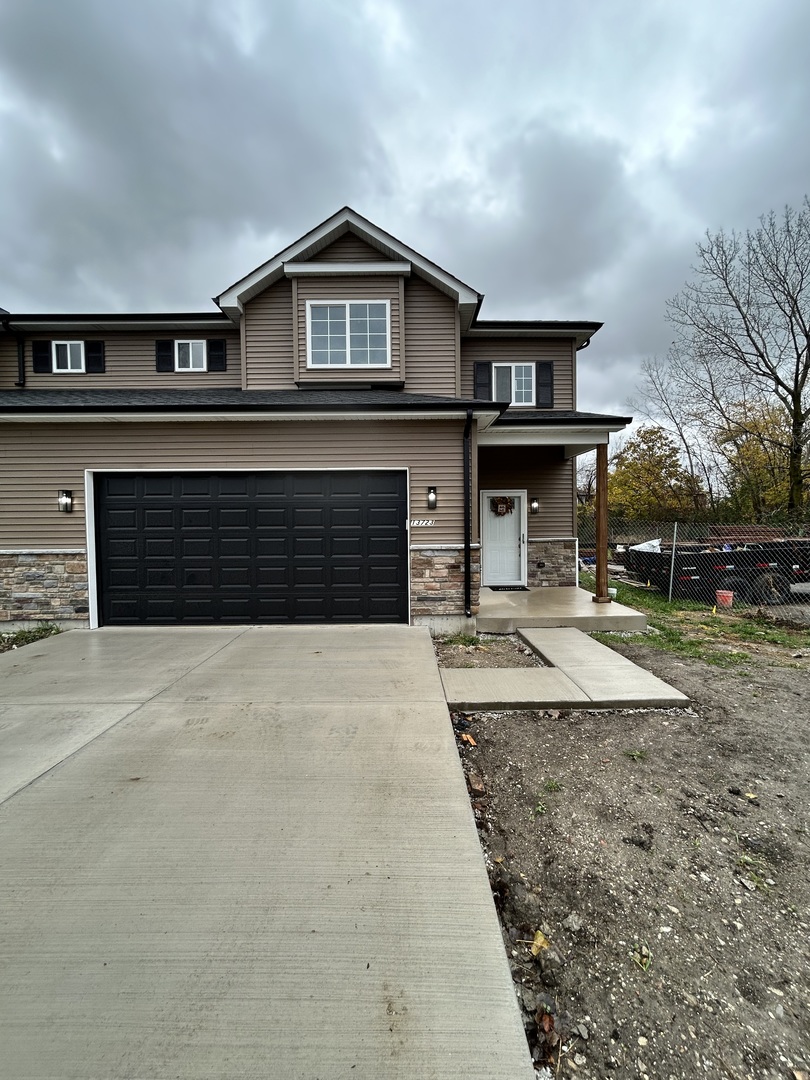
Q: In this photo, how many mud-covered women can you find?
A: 0